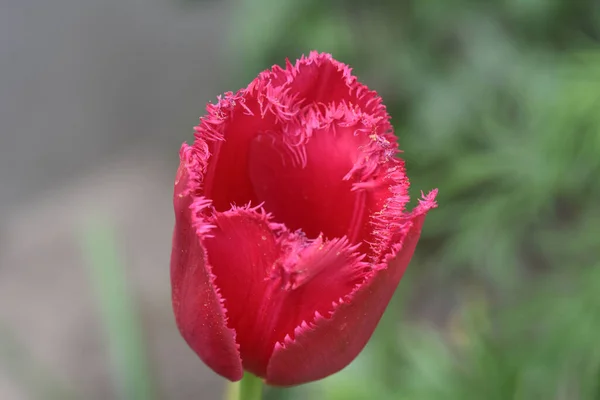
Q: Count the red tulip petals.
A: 6